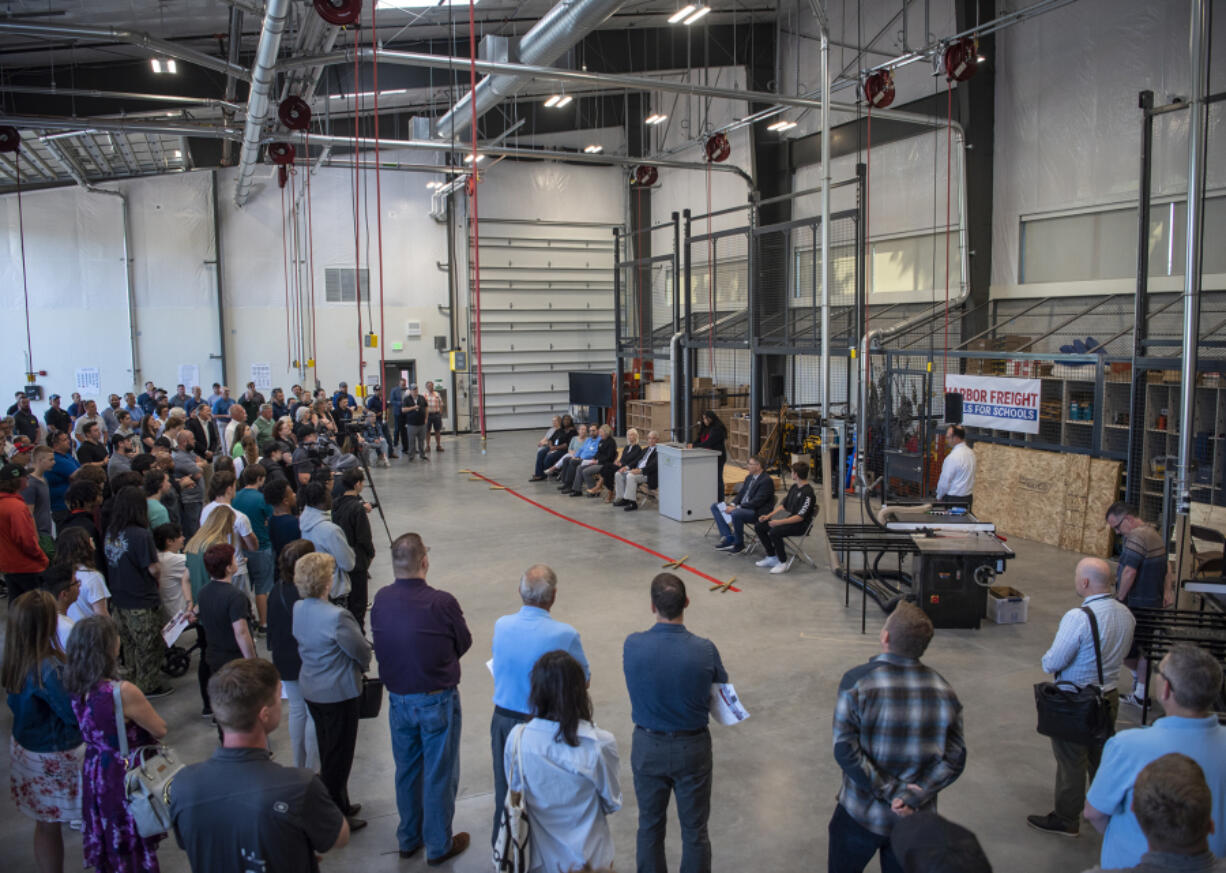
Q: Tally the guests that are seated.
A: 9